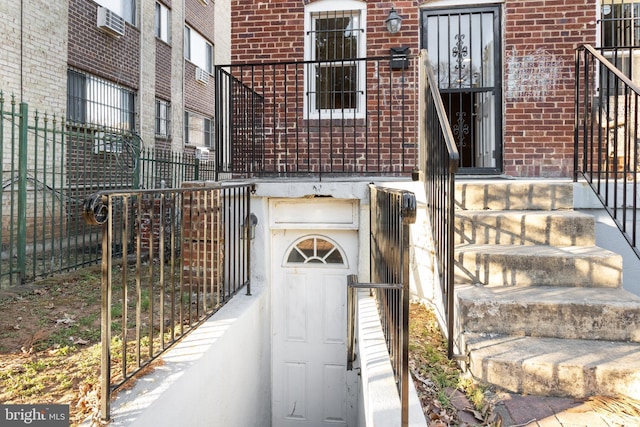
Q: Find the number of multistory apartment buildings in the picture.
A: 1